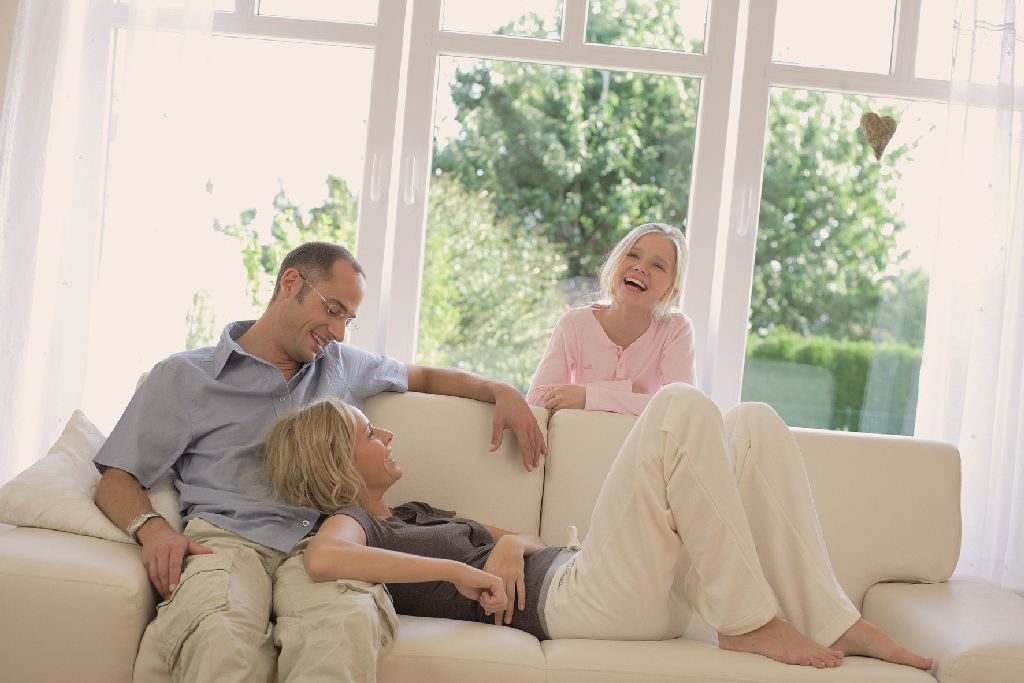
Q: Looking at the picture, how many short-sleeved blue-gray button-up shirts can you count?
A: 1